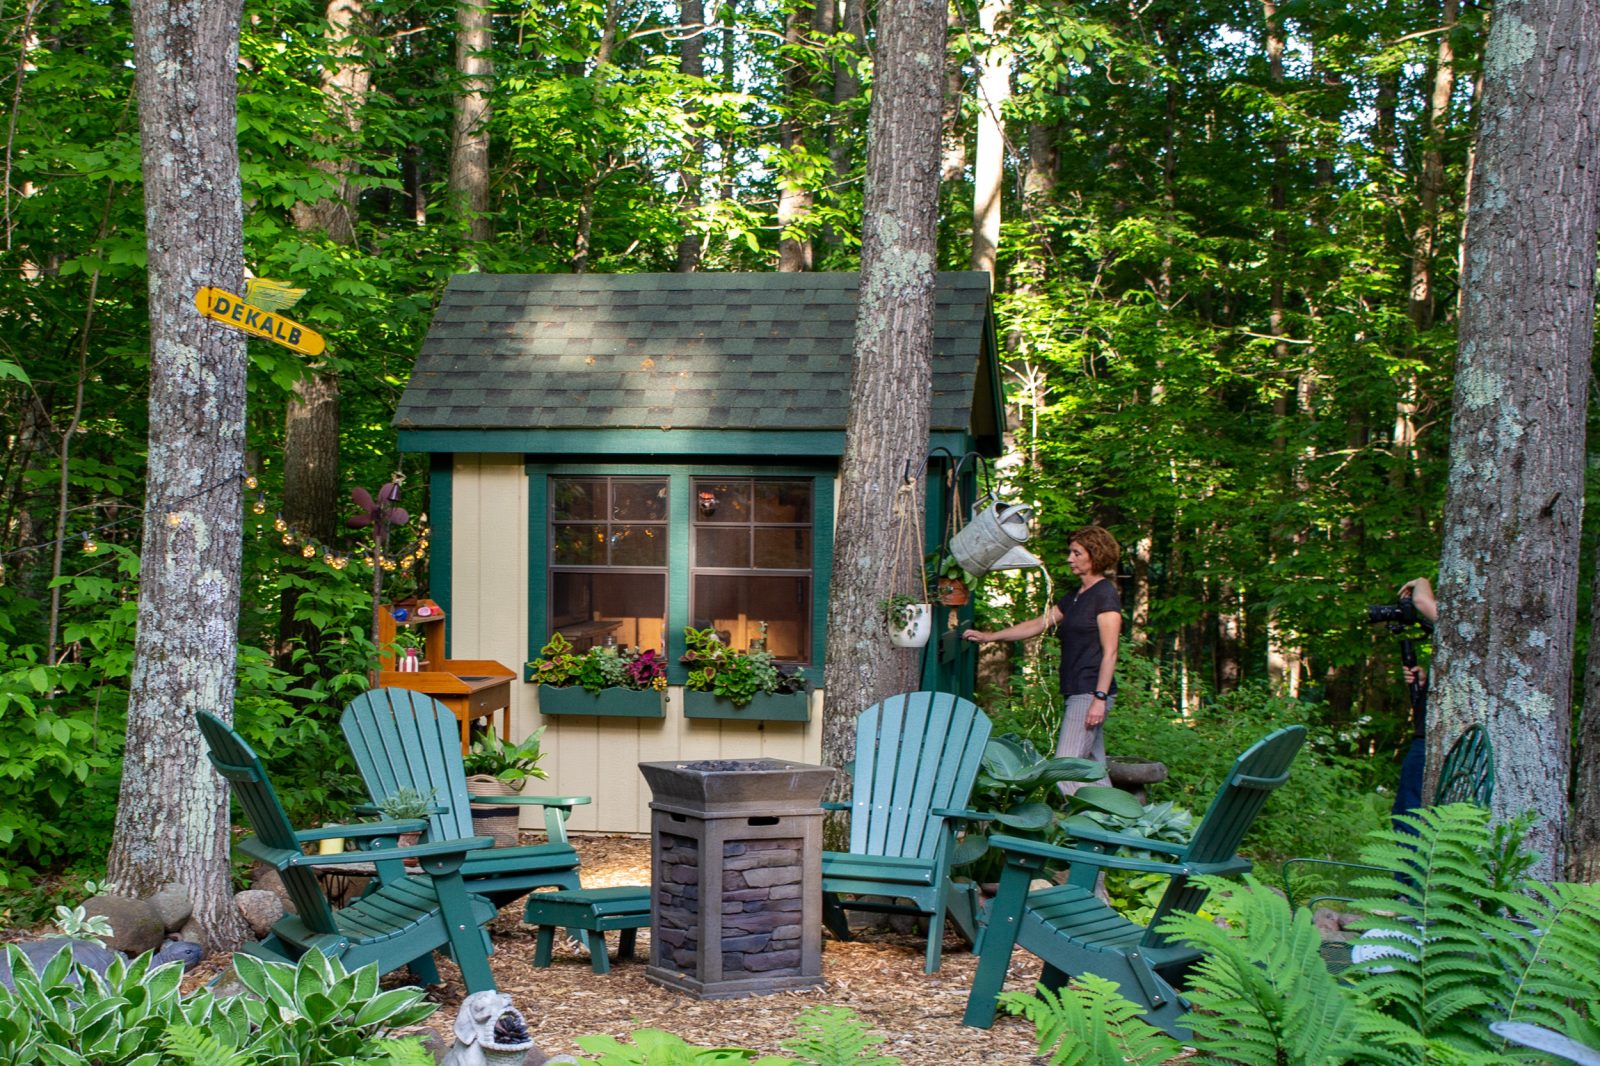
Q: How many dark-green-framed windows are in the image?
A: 2